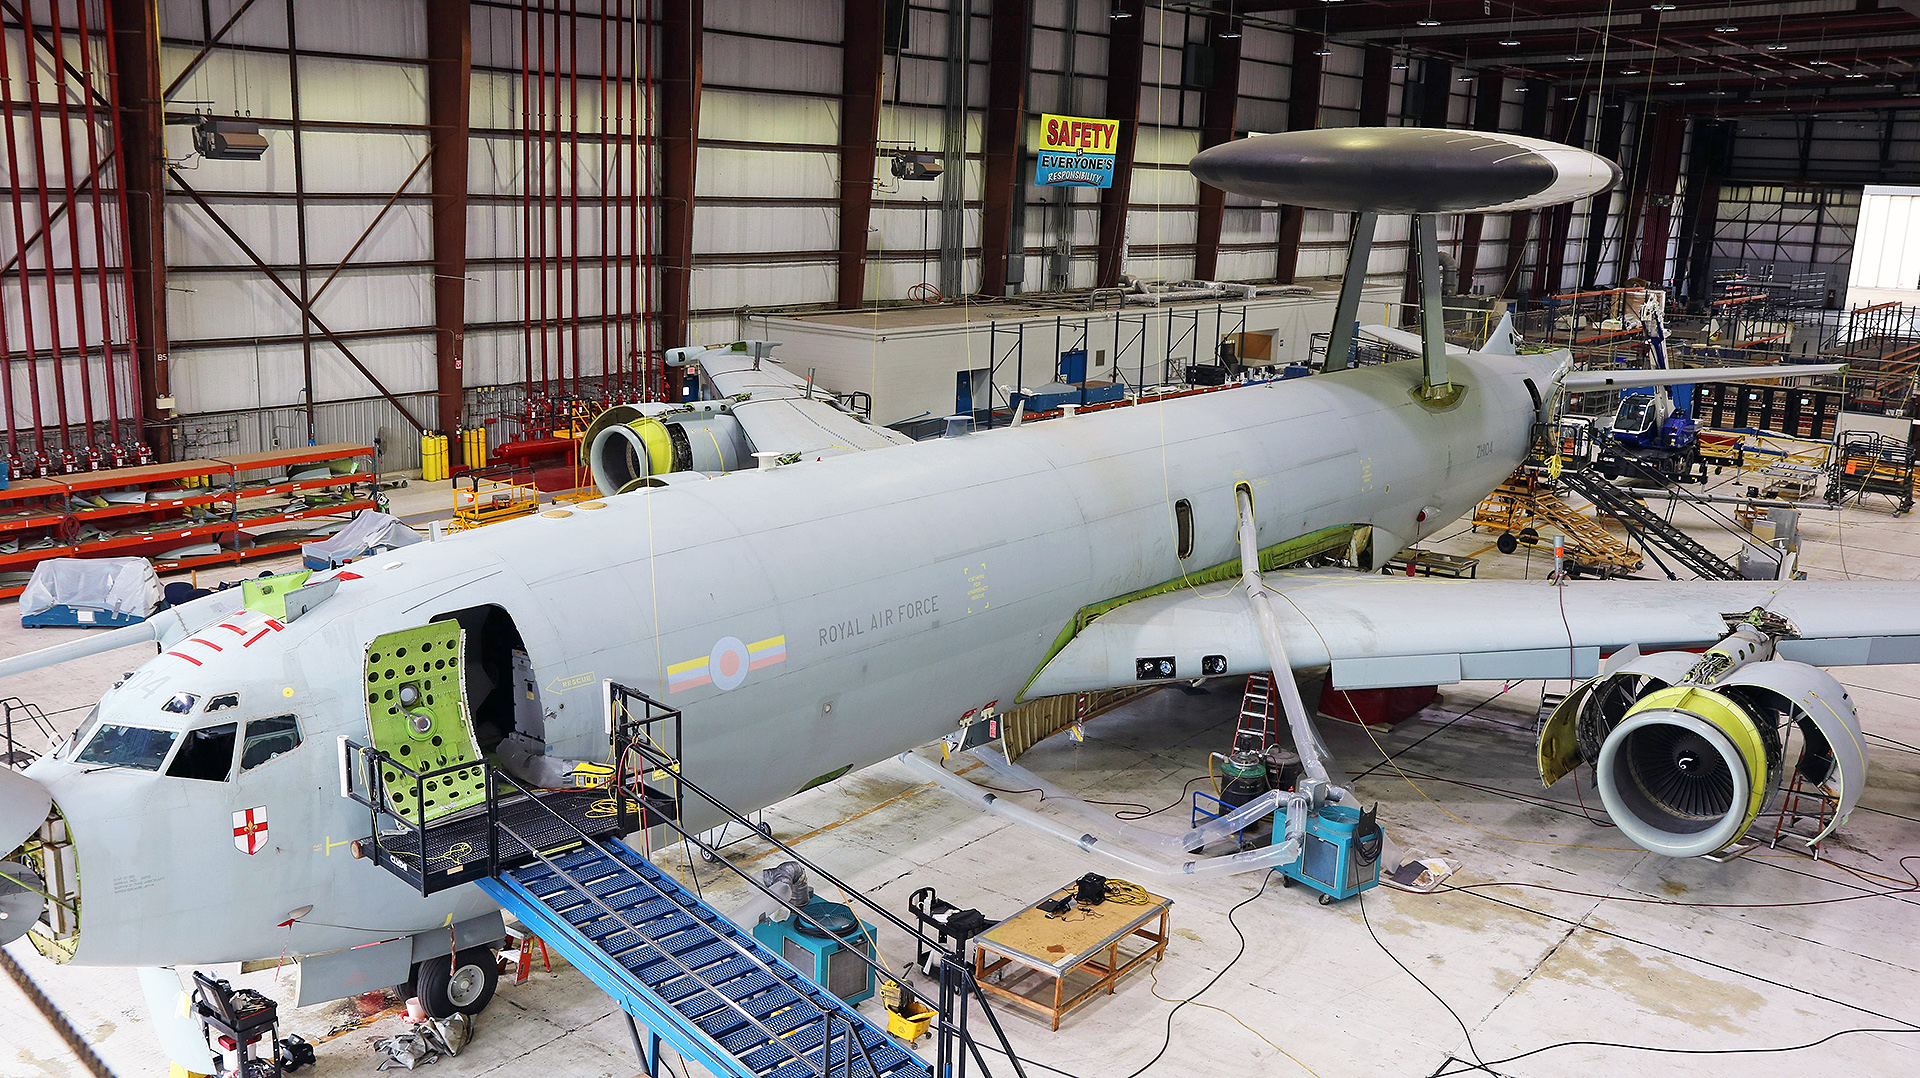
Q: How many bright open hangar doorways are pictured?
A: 1